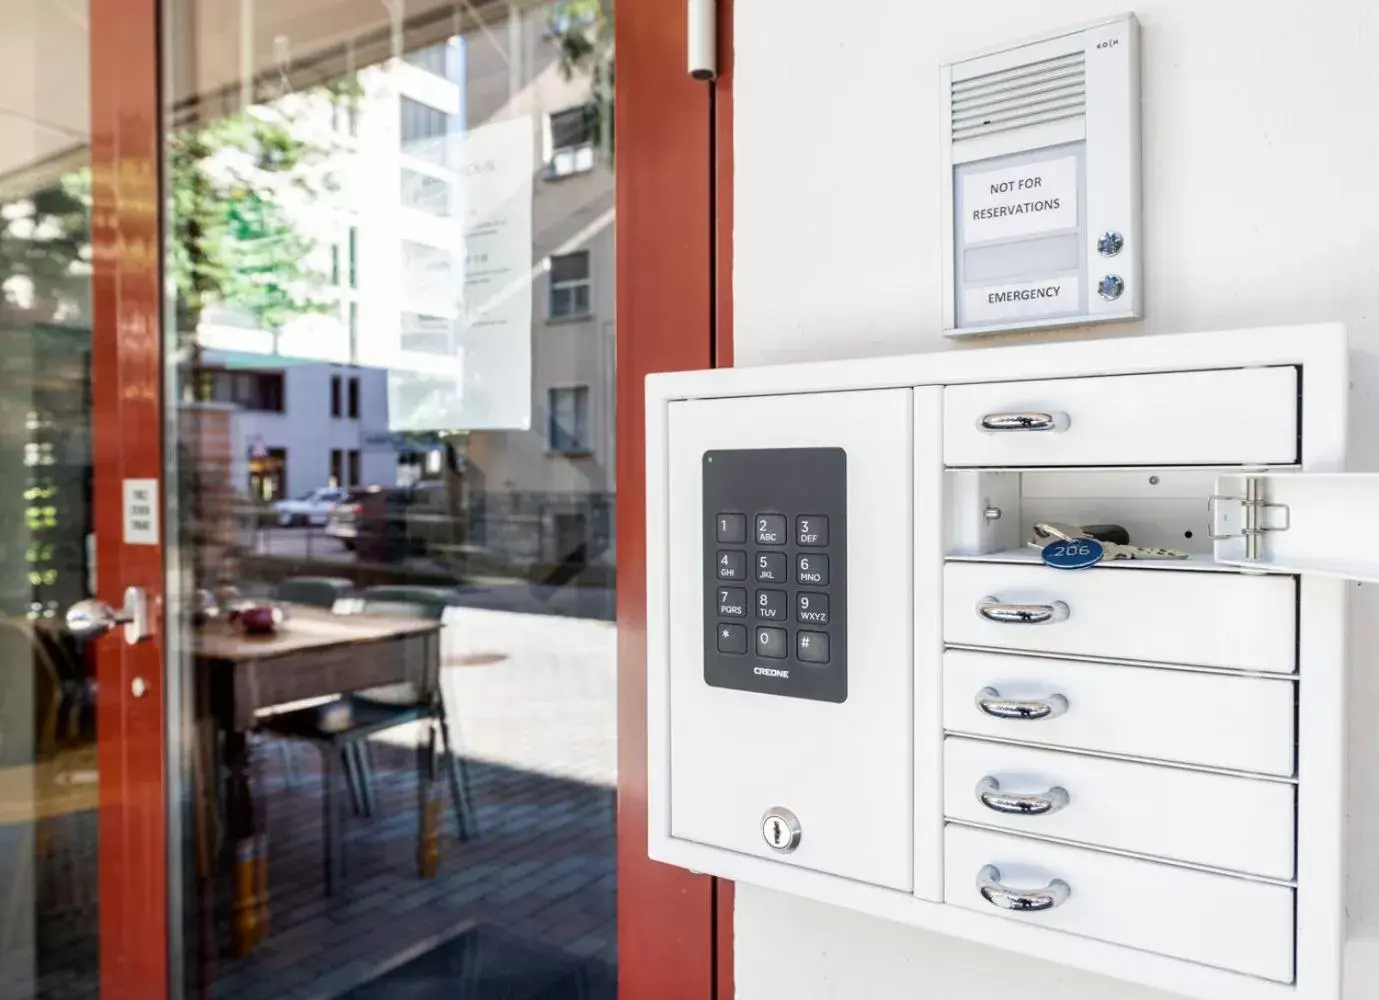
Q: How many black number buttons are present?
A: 10